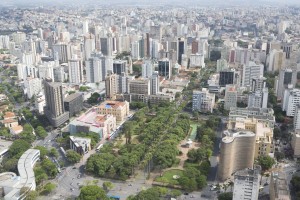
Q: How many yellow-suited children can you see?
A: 0